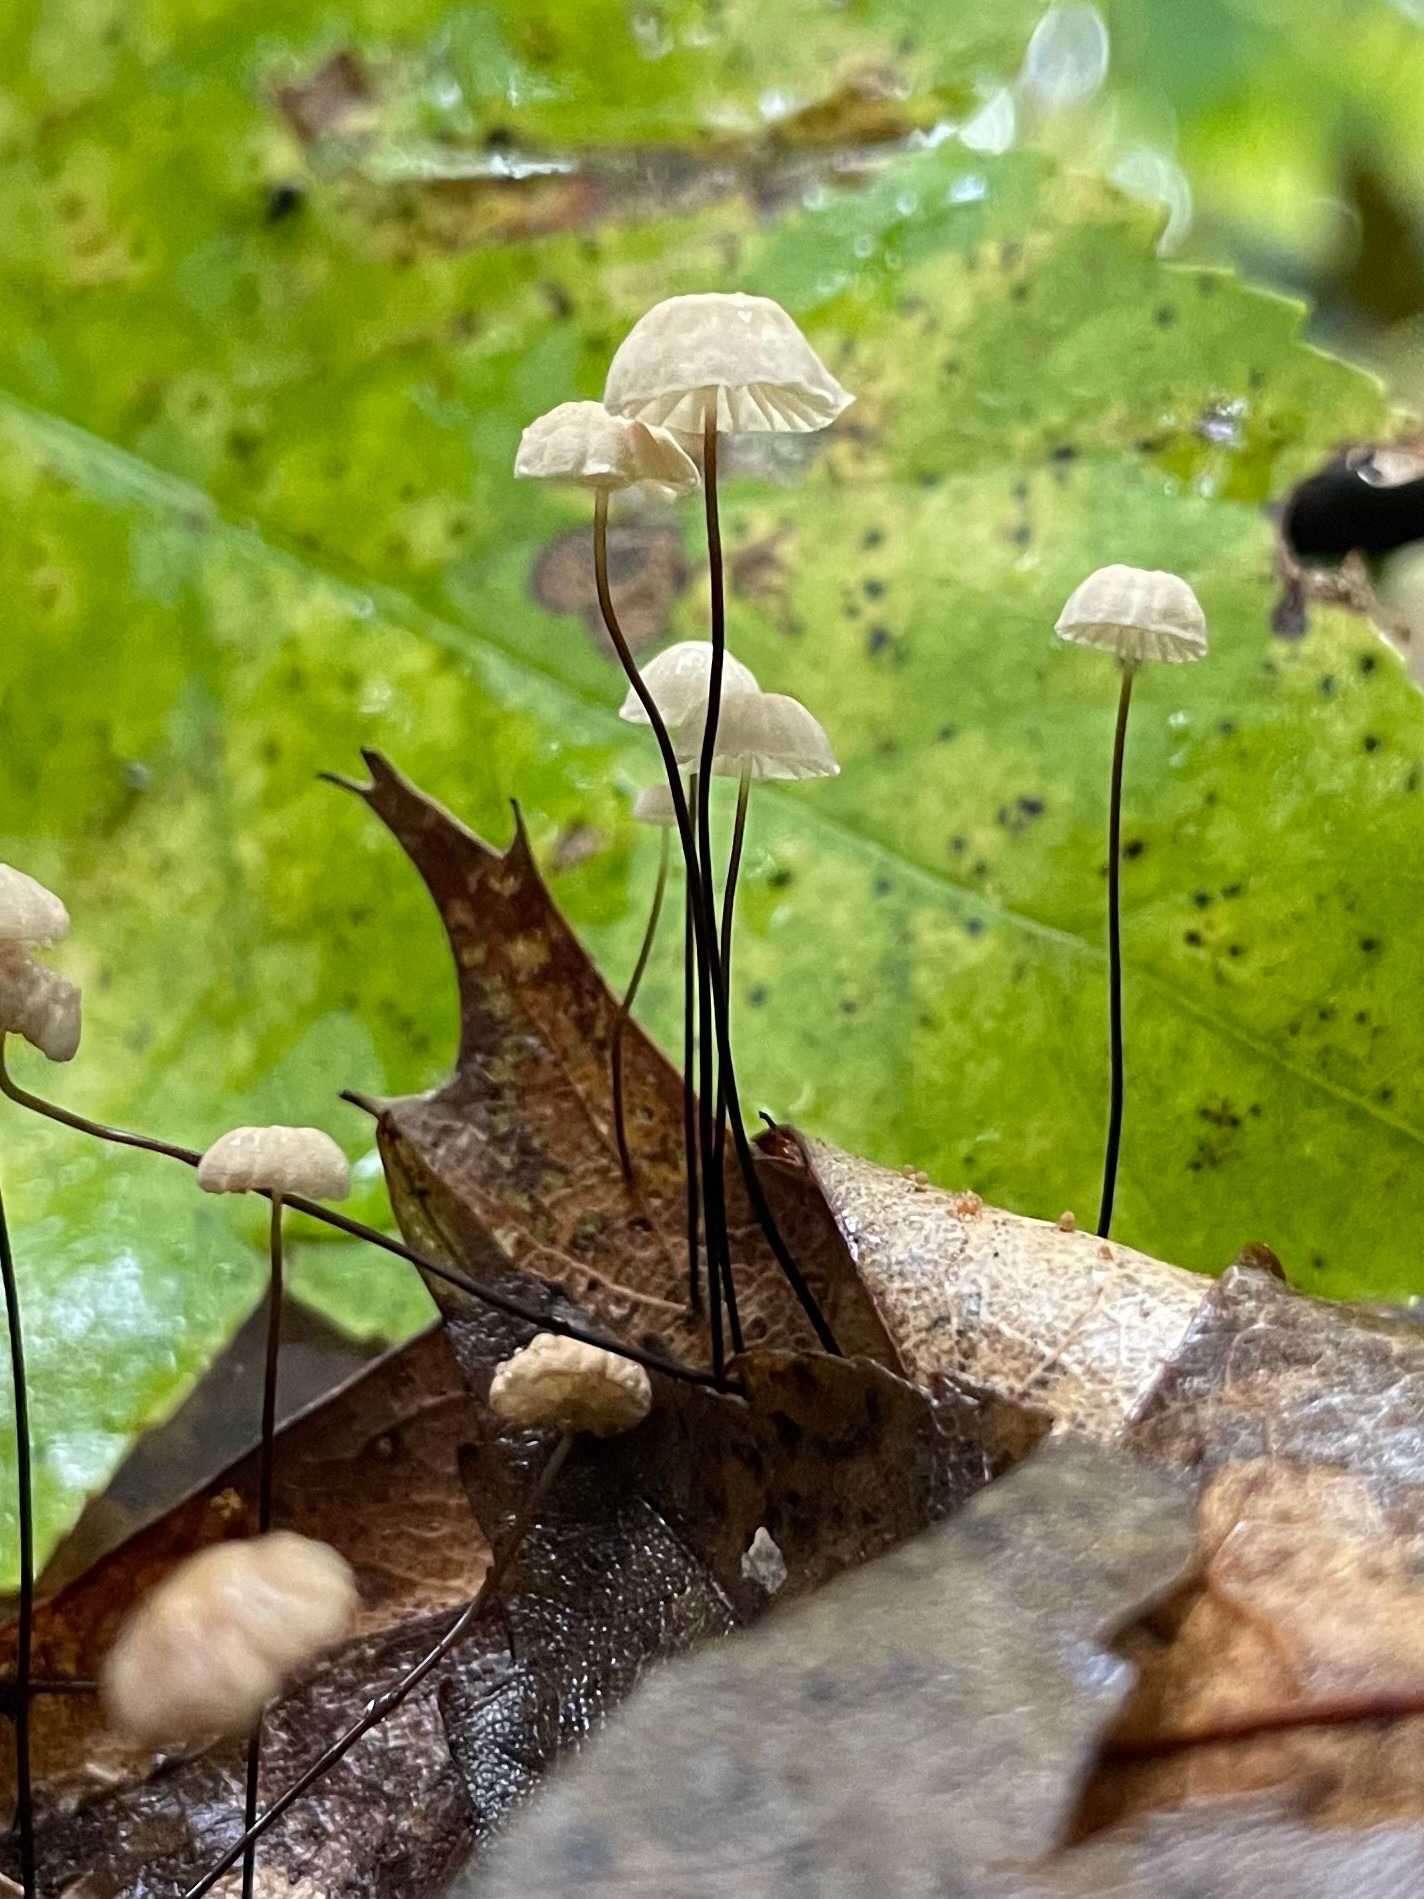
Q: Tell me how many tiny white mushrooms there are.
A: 11